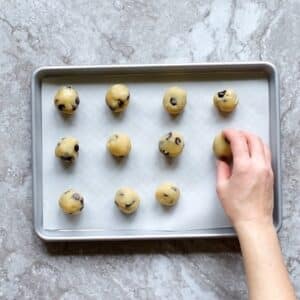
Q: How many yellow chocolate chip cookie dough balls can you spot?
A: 11